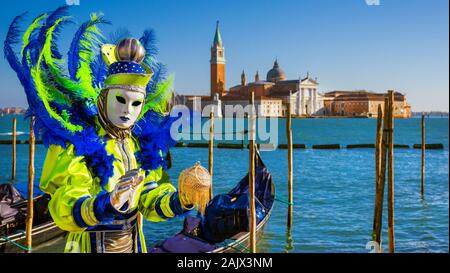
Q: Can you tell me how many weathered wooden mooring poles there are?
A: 9